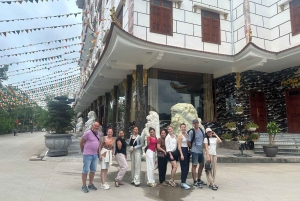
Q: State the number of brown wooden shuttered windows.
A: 3